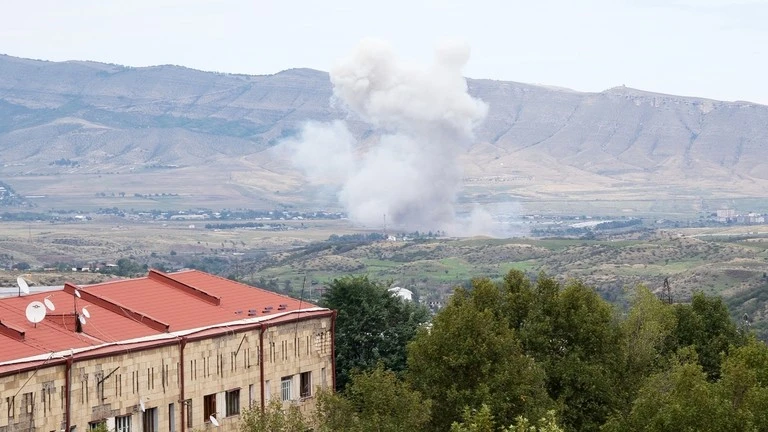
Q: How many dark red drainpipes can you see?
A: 4